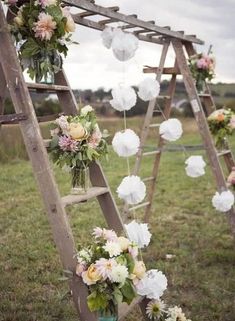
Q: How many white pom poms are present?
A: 11